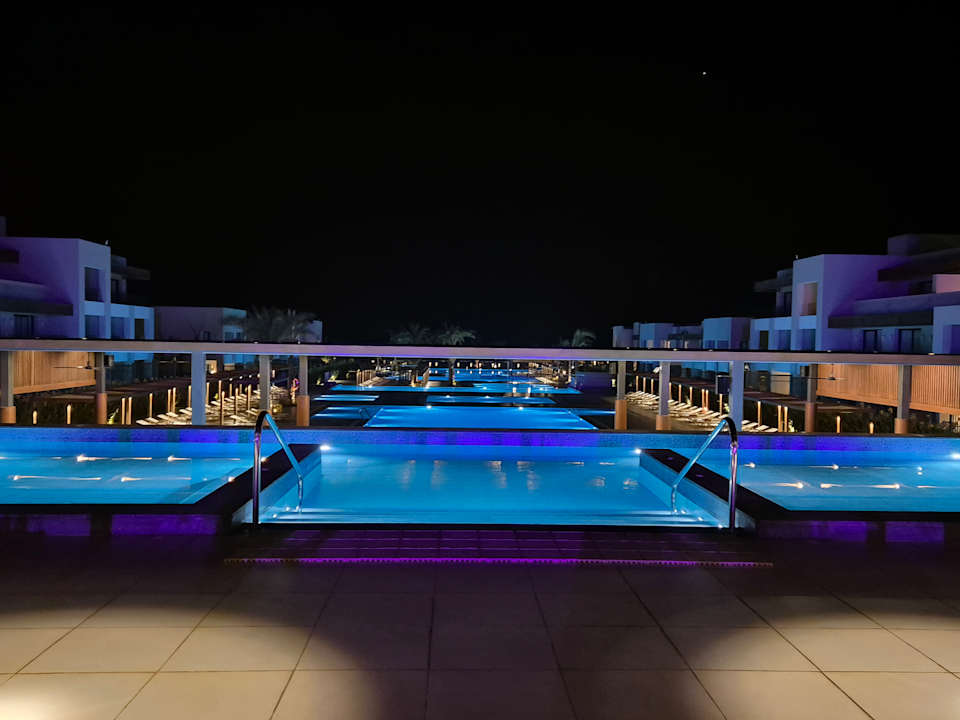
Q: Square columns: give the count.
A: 10